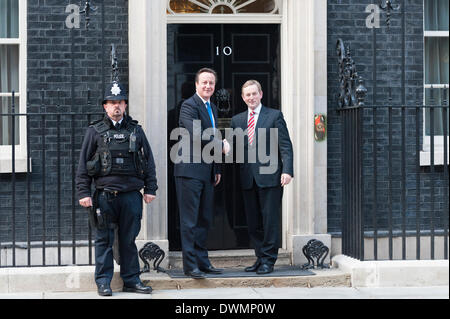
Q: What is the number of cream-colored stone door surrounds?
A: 1